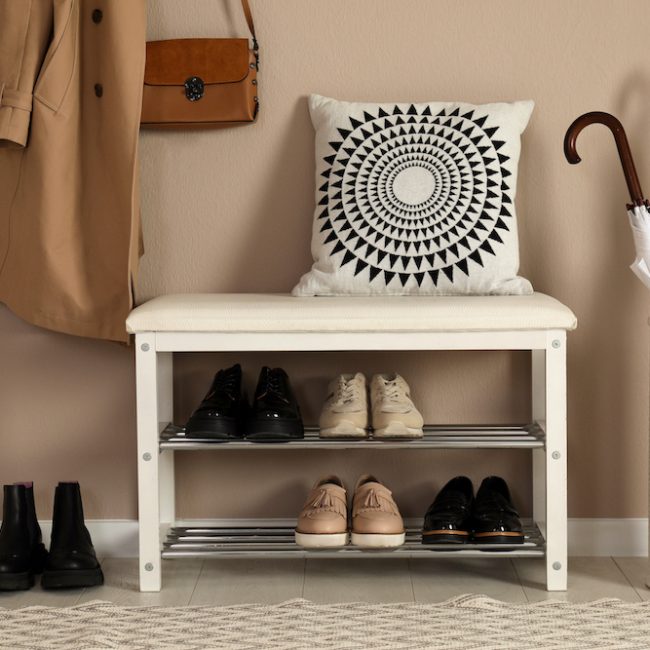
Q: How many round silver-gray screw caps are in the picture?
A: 6